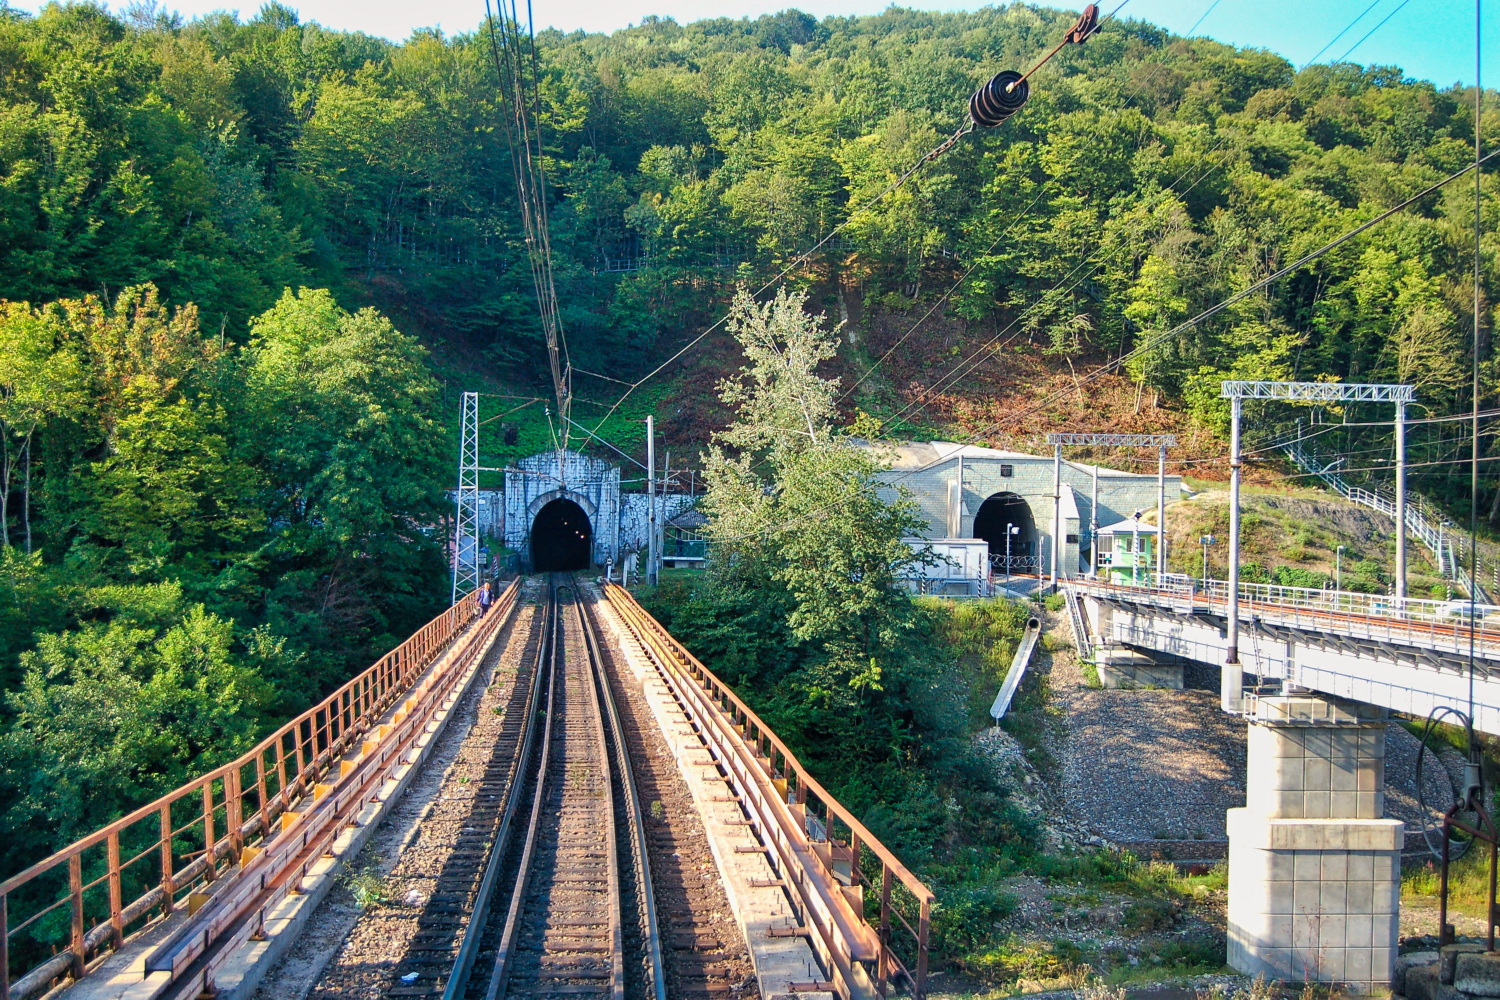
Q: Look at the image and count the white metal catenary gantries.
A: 2